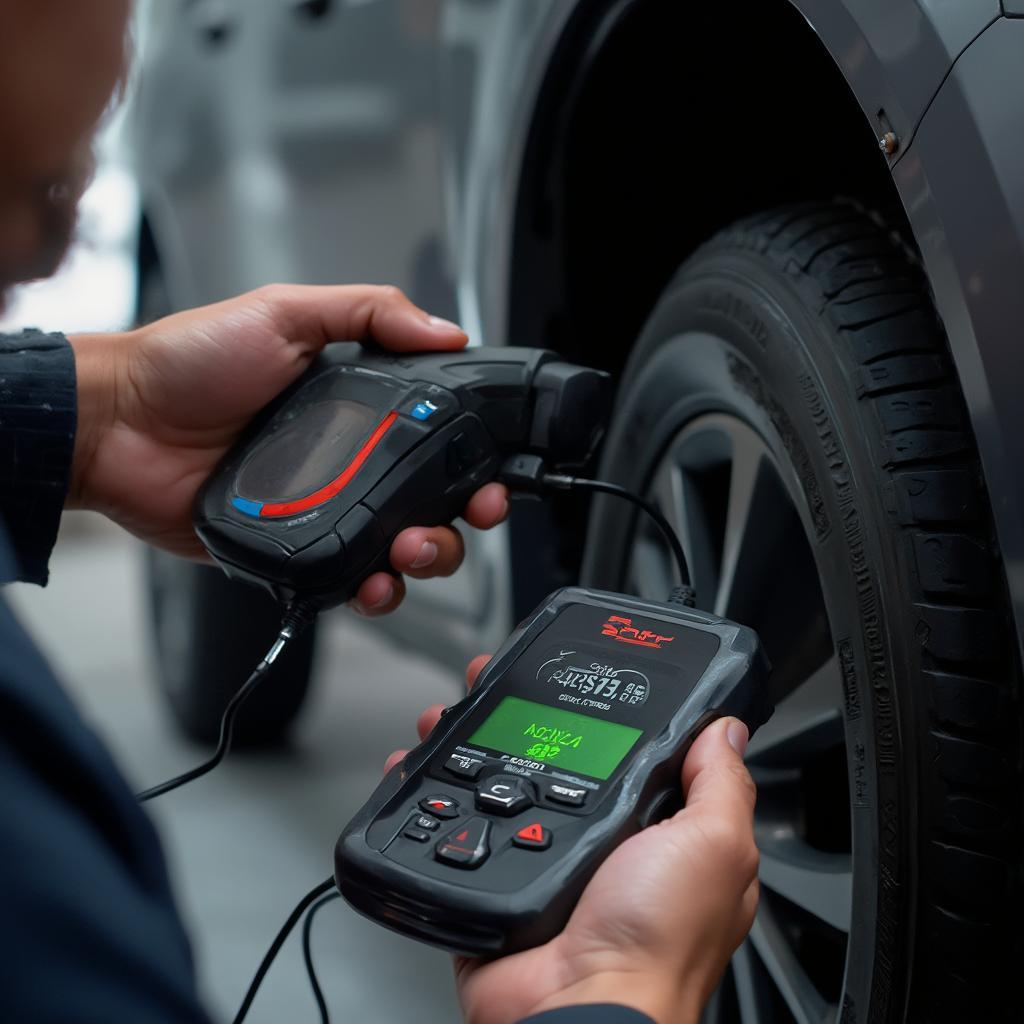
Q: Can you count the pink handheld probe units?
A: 0